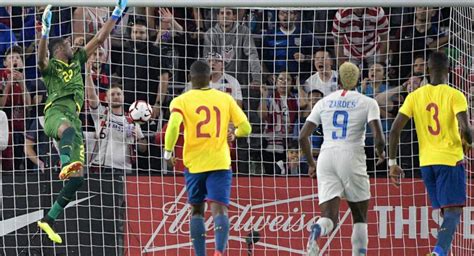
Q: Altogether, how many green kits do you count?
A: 1